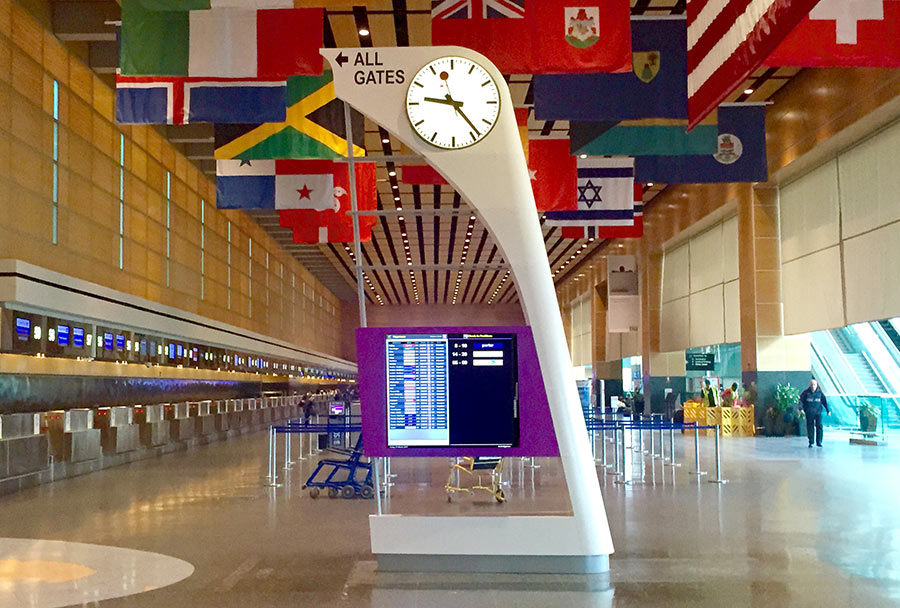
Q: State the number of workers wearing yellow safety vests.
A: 2